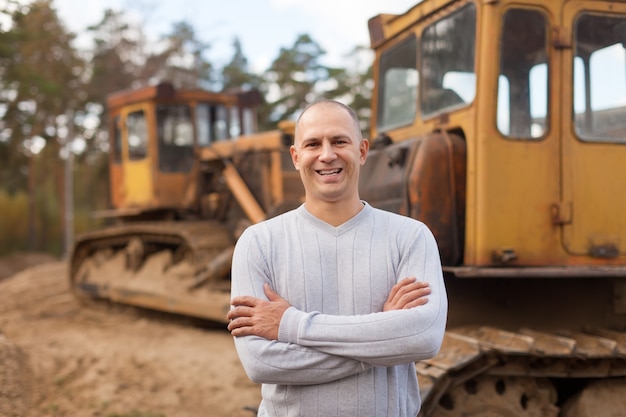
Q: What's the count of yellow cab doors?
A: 2